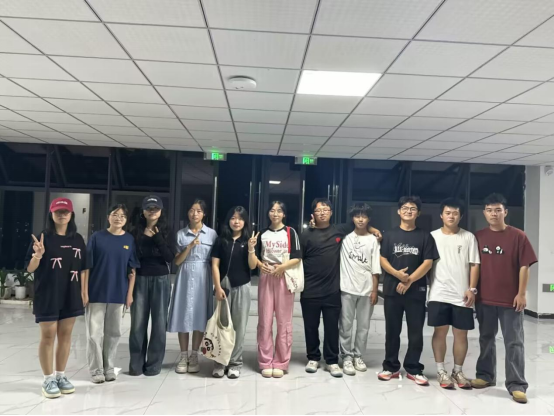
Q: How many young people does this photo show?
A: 11